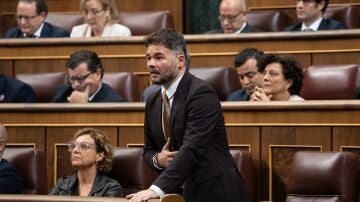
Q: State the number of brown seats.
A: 12